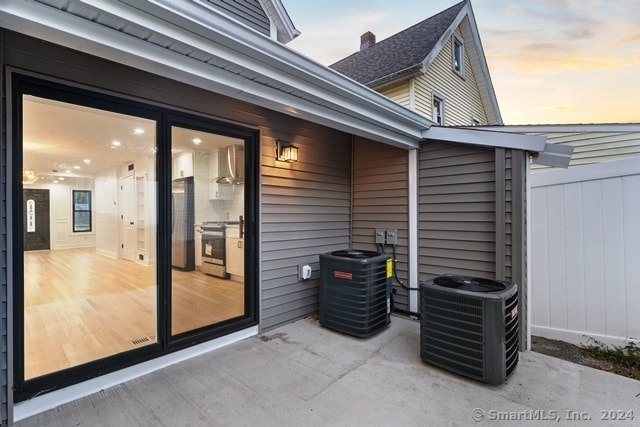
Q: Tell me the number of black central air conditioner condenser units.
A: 2